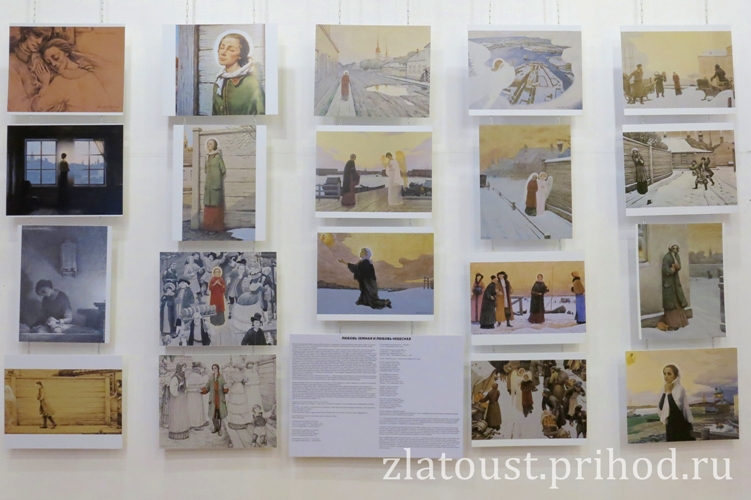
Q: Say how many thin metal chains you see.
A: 10